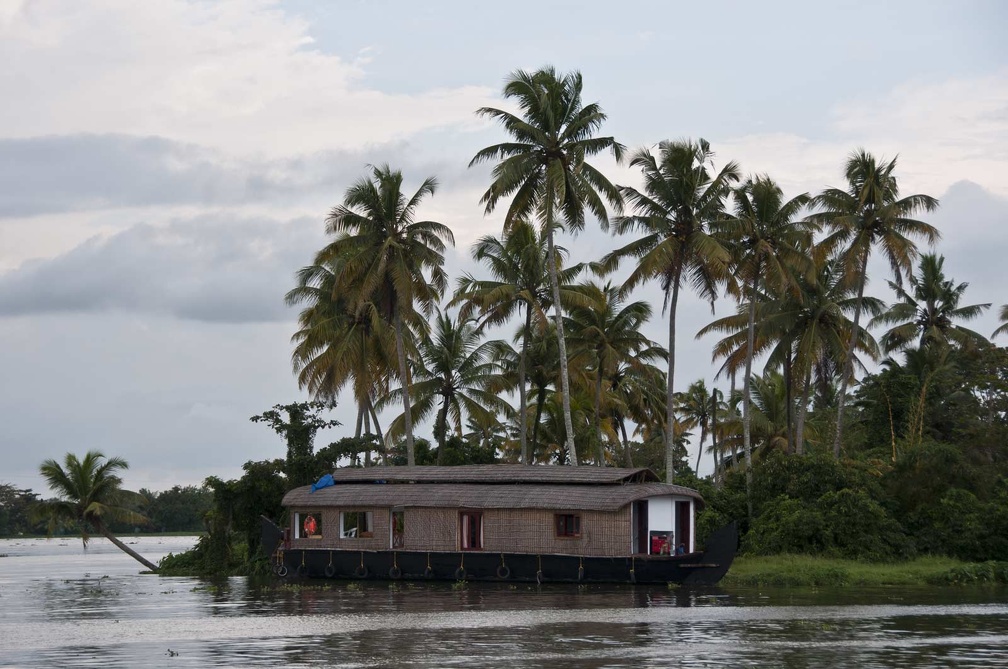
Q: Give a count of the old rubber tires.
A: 12